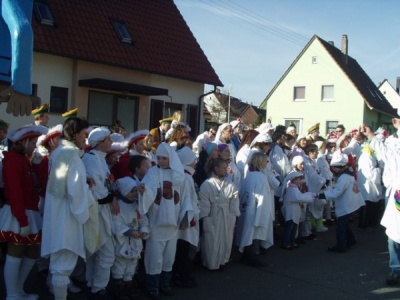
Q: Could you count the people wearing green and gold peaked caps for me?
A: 4